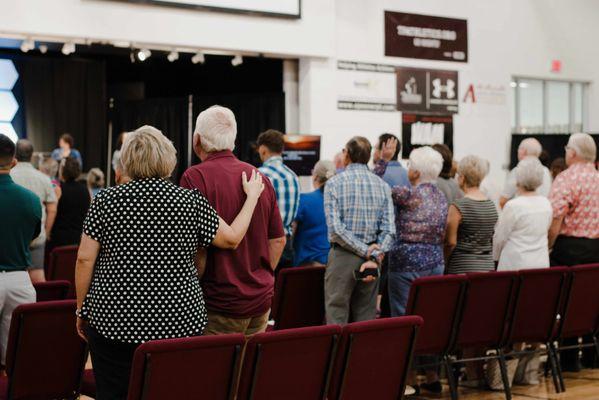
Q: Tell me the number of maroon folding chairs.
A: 11